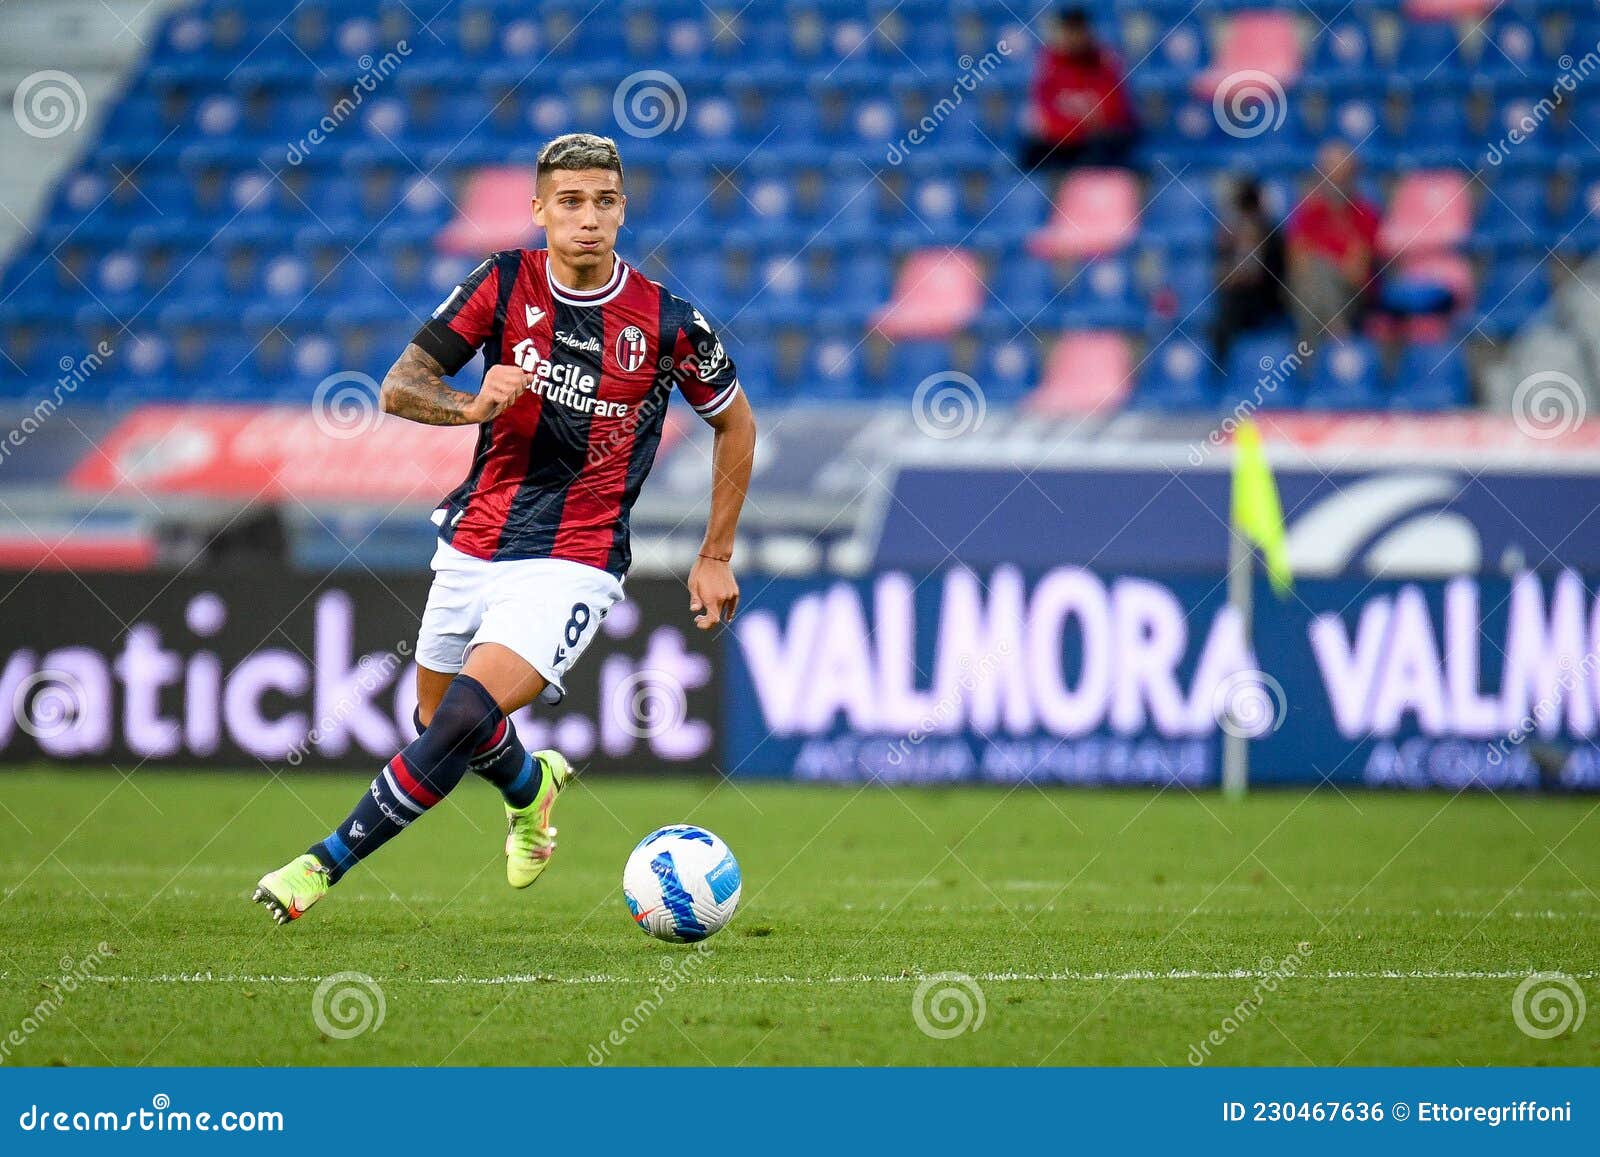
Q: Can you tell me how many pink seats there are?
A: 8